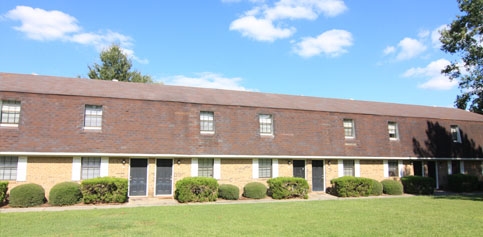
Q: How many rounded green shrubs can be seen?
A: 6